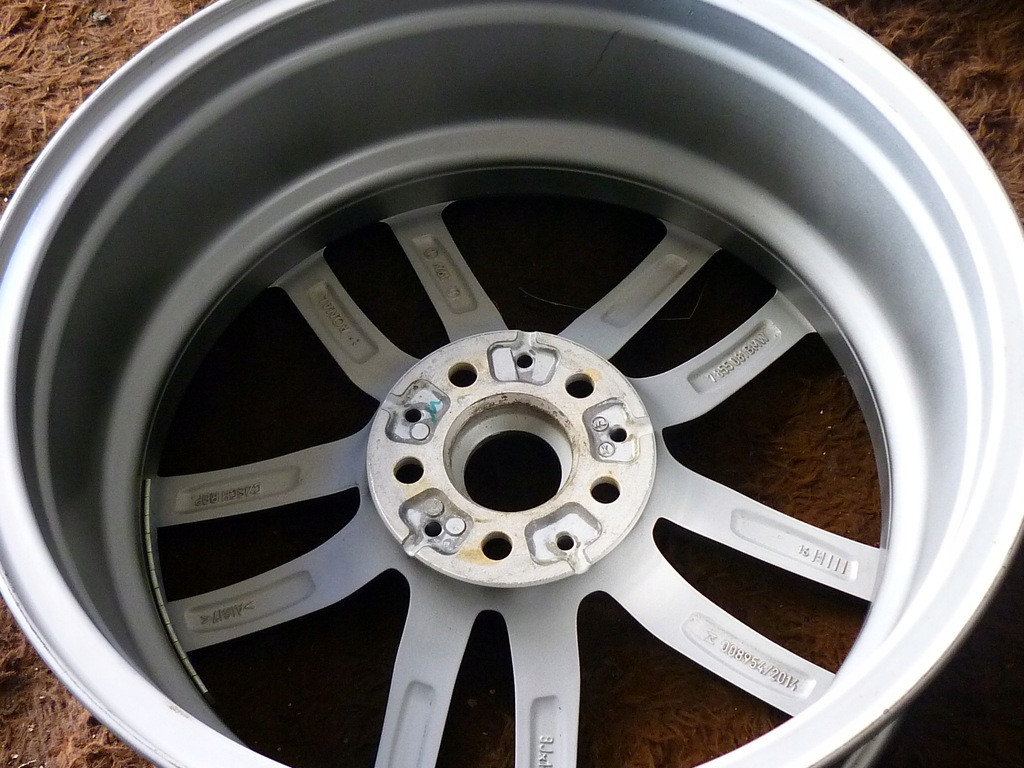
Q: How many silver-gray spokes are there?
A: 10